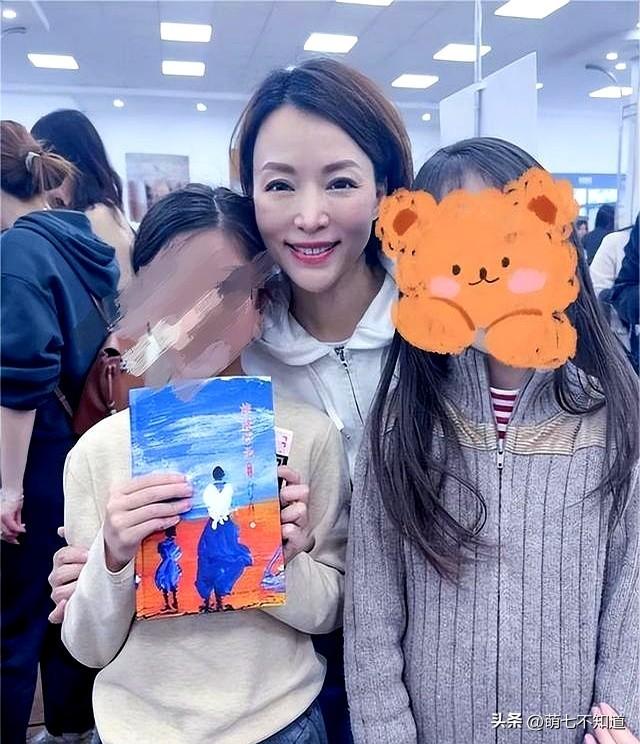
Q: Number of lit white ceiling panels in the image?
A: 9